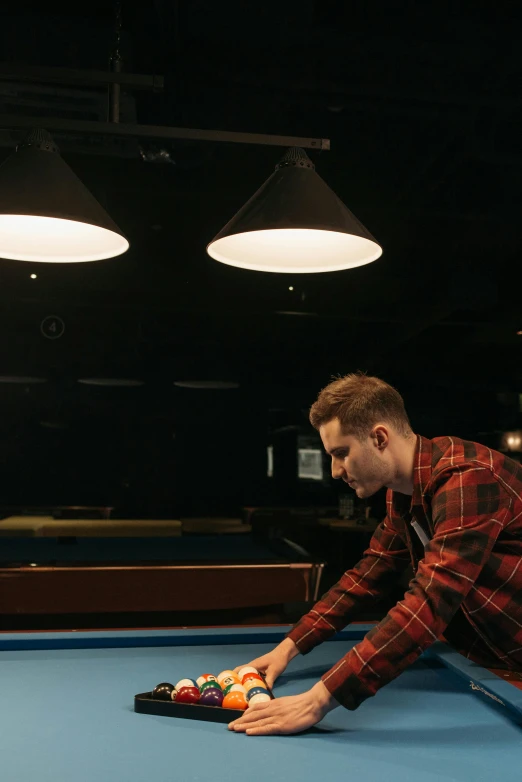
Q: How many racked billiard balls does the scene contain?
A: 15